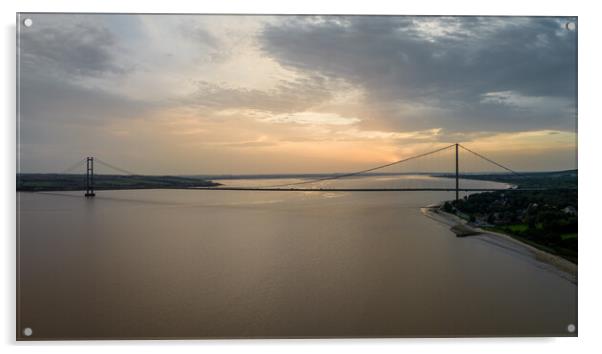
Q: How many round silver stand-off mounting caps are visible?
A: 4